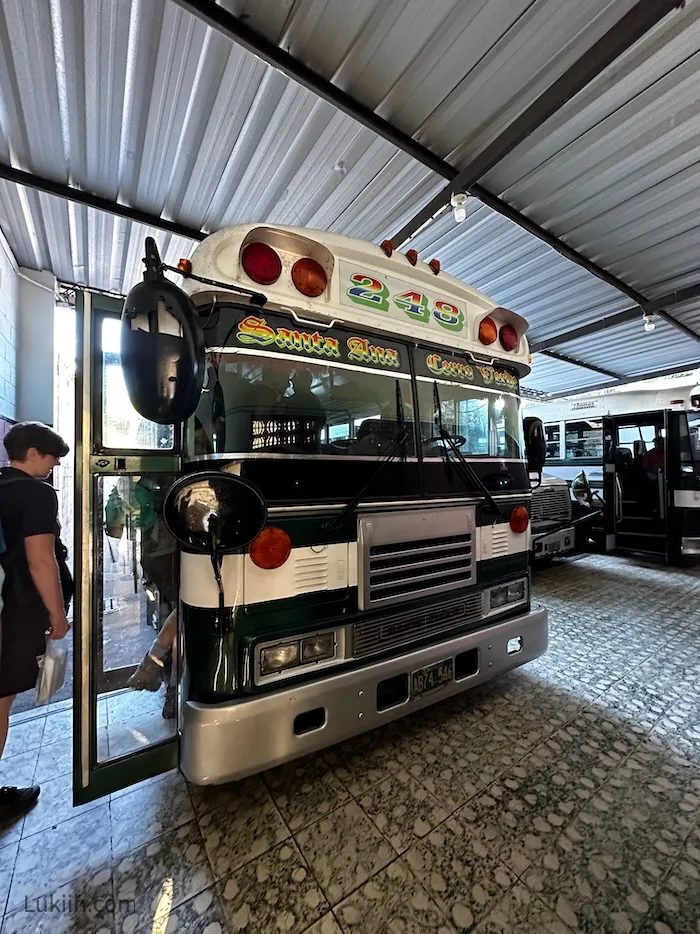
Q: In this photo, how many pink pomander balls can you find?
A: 0